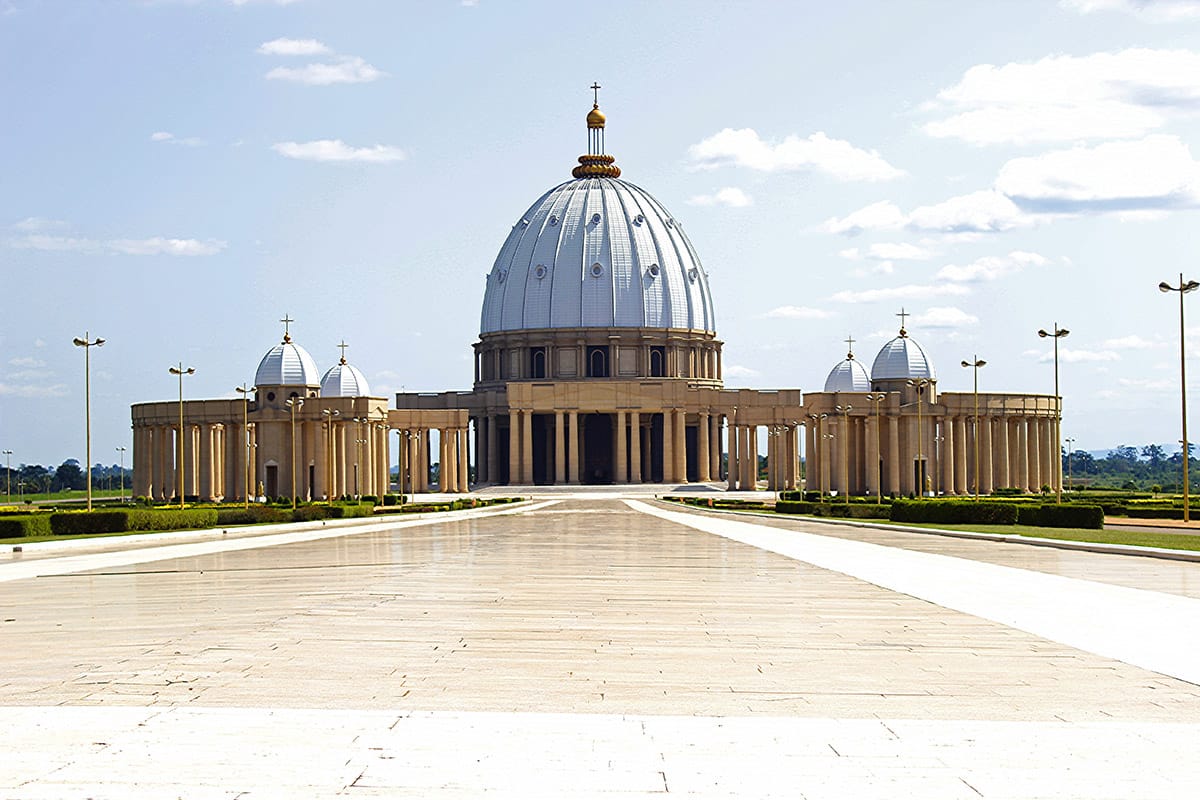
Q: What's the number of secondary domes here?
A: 4